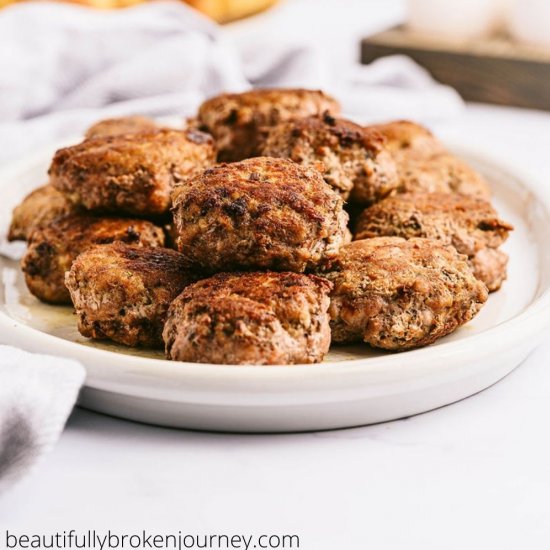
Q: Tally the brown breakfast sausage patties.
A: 13